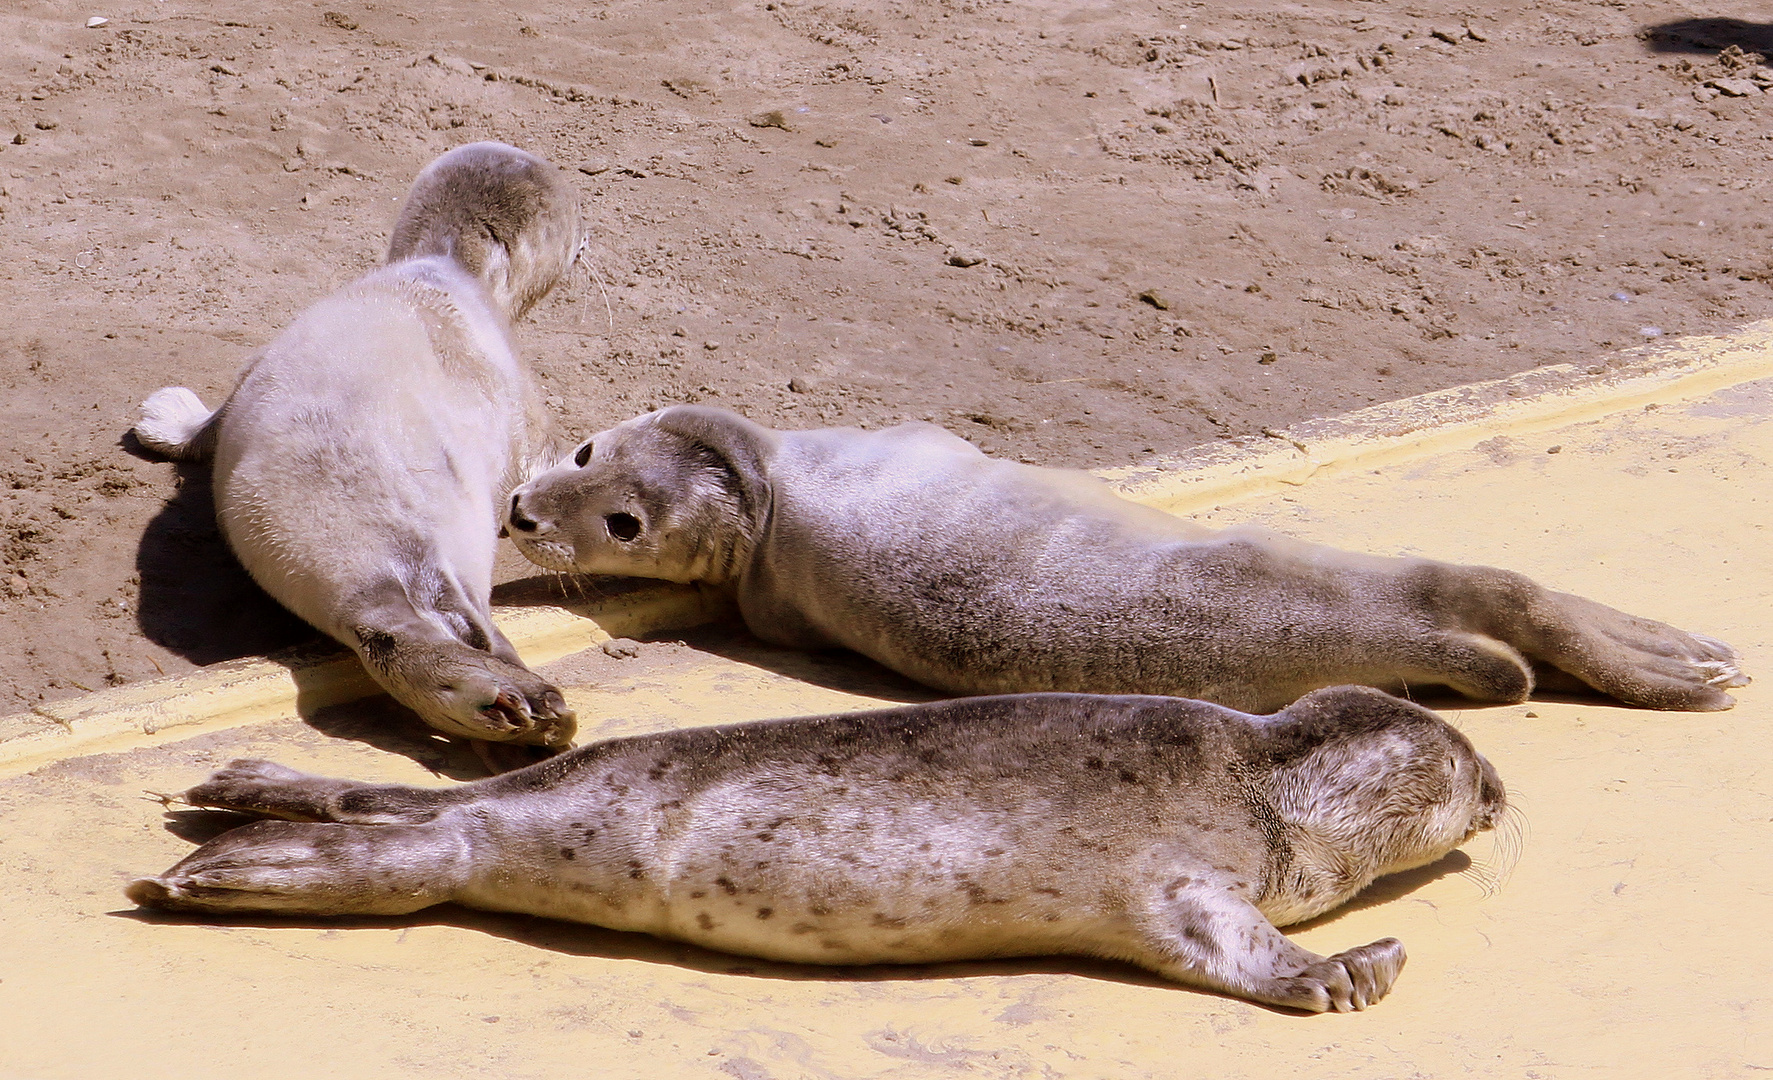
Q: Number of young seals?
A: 3